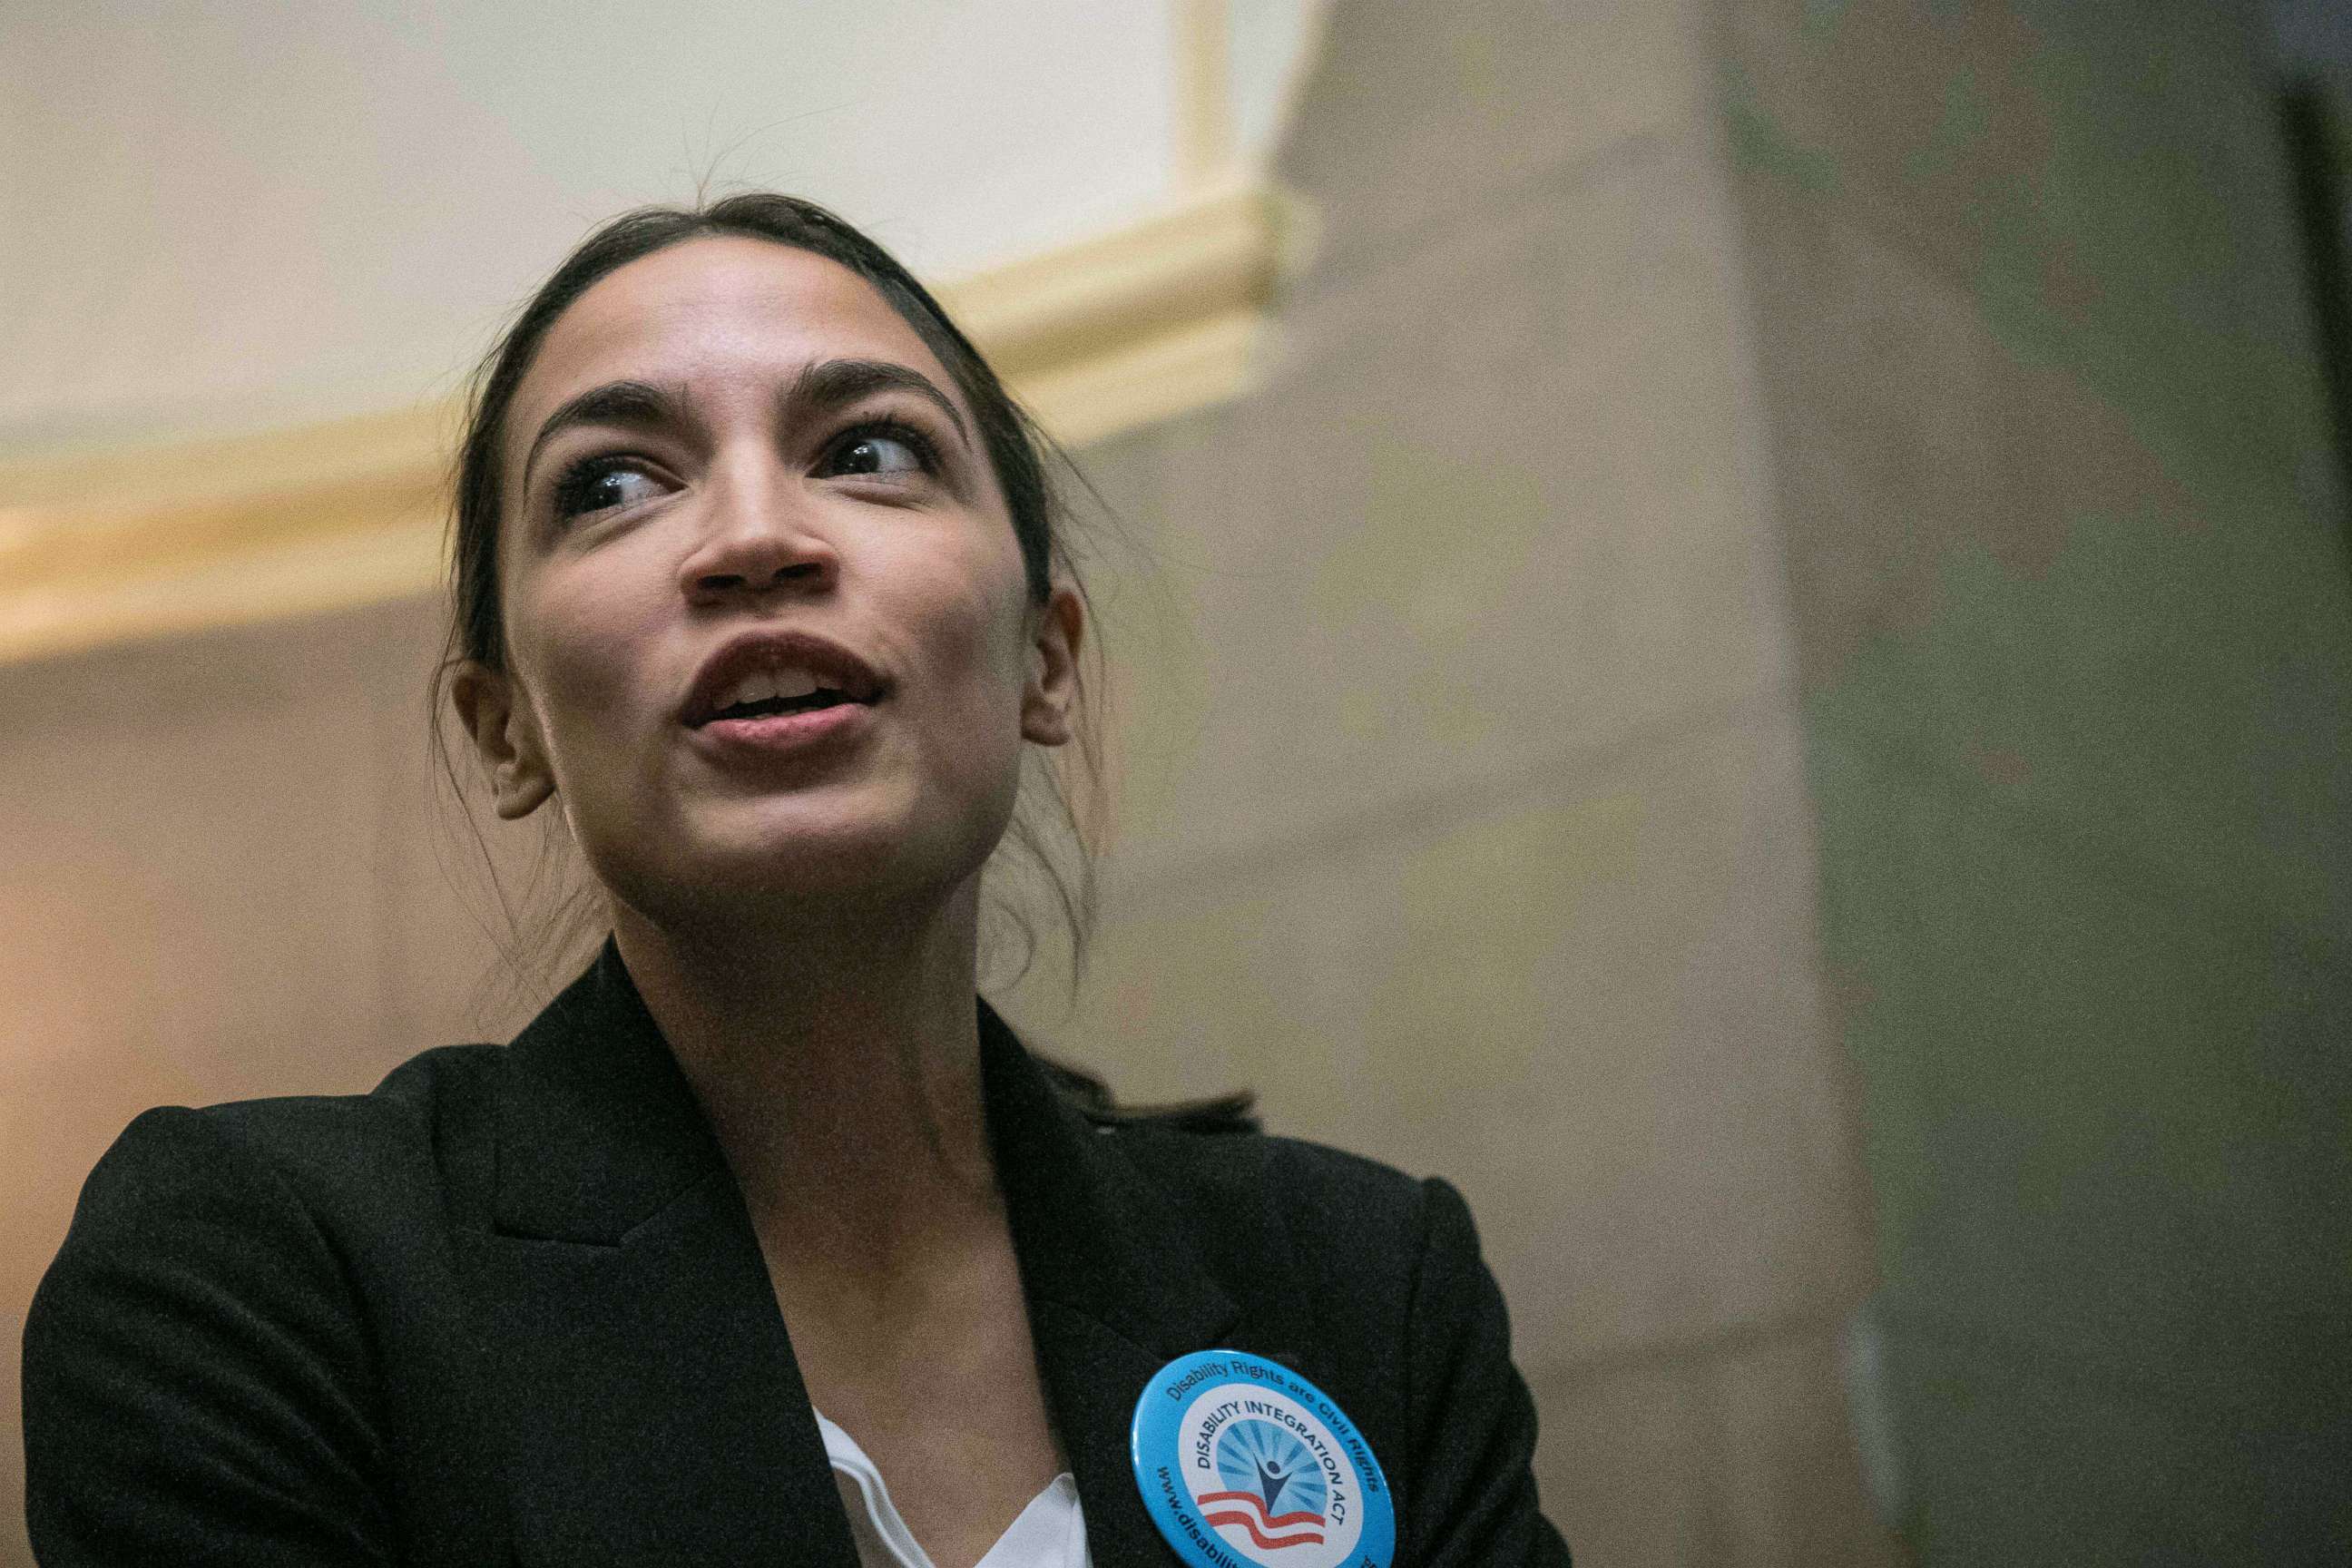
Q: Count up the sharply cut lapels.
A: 2